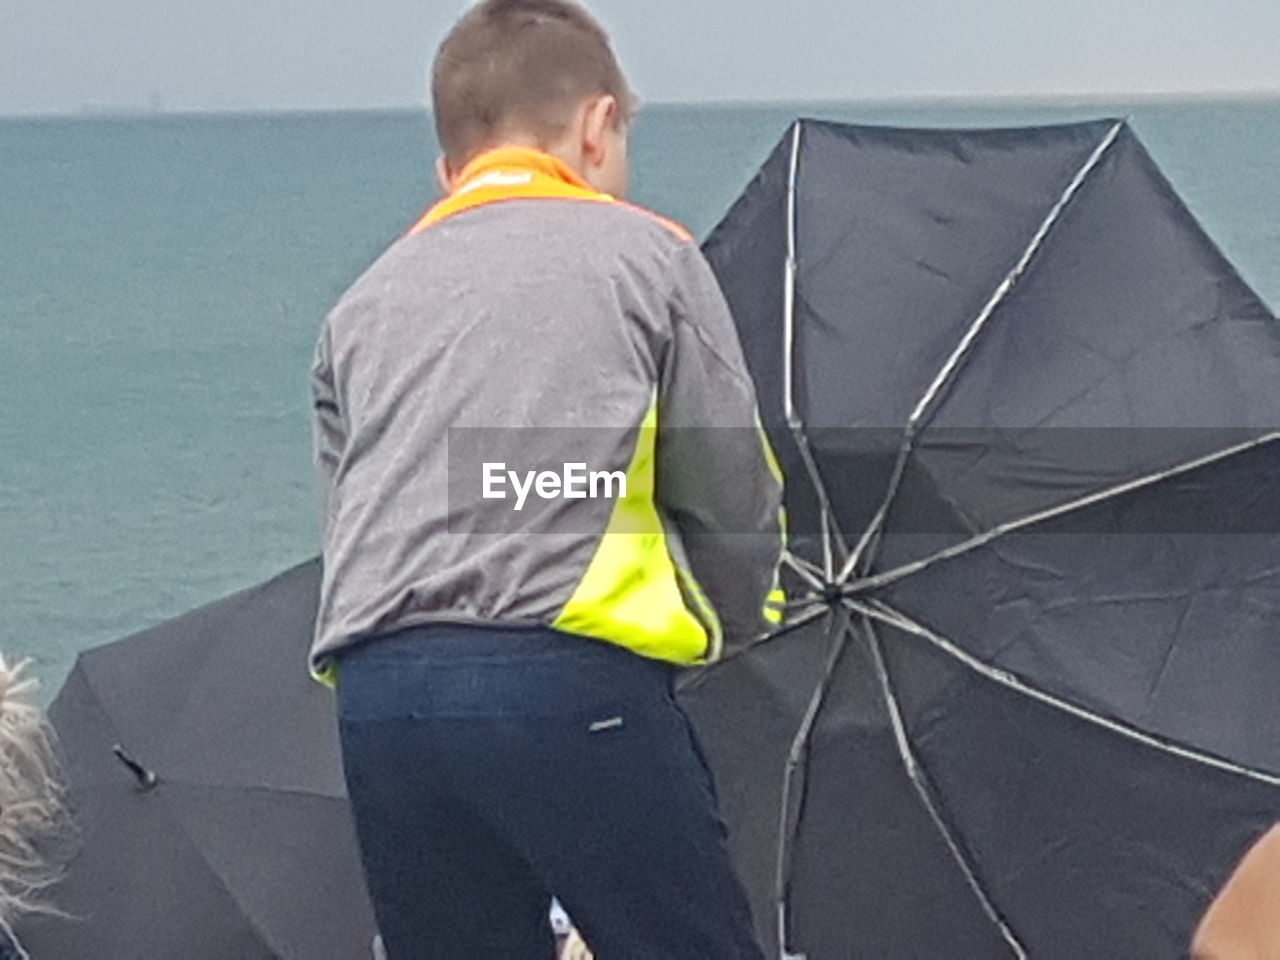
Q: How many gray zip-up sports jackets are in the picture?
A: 1